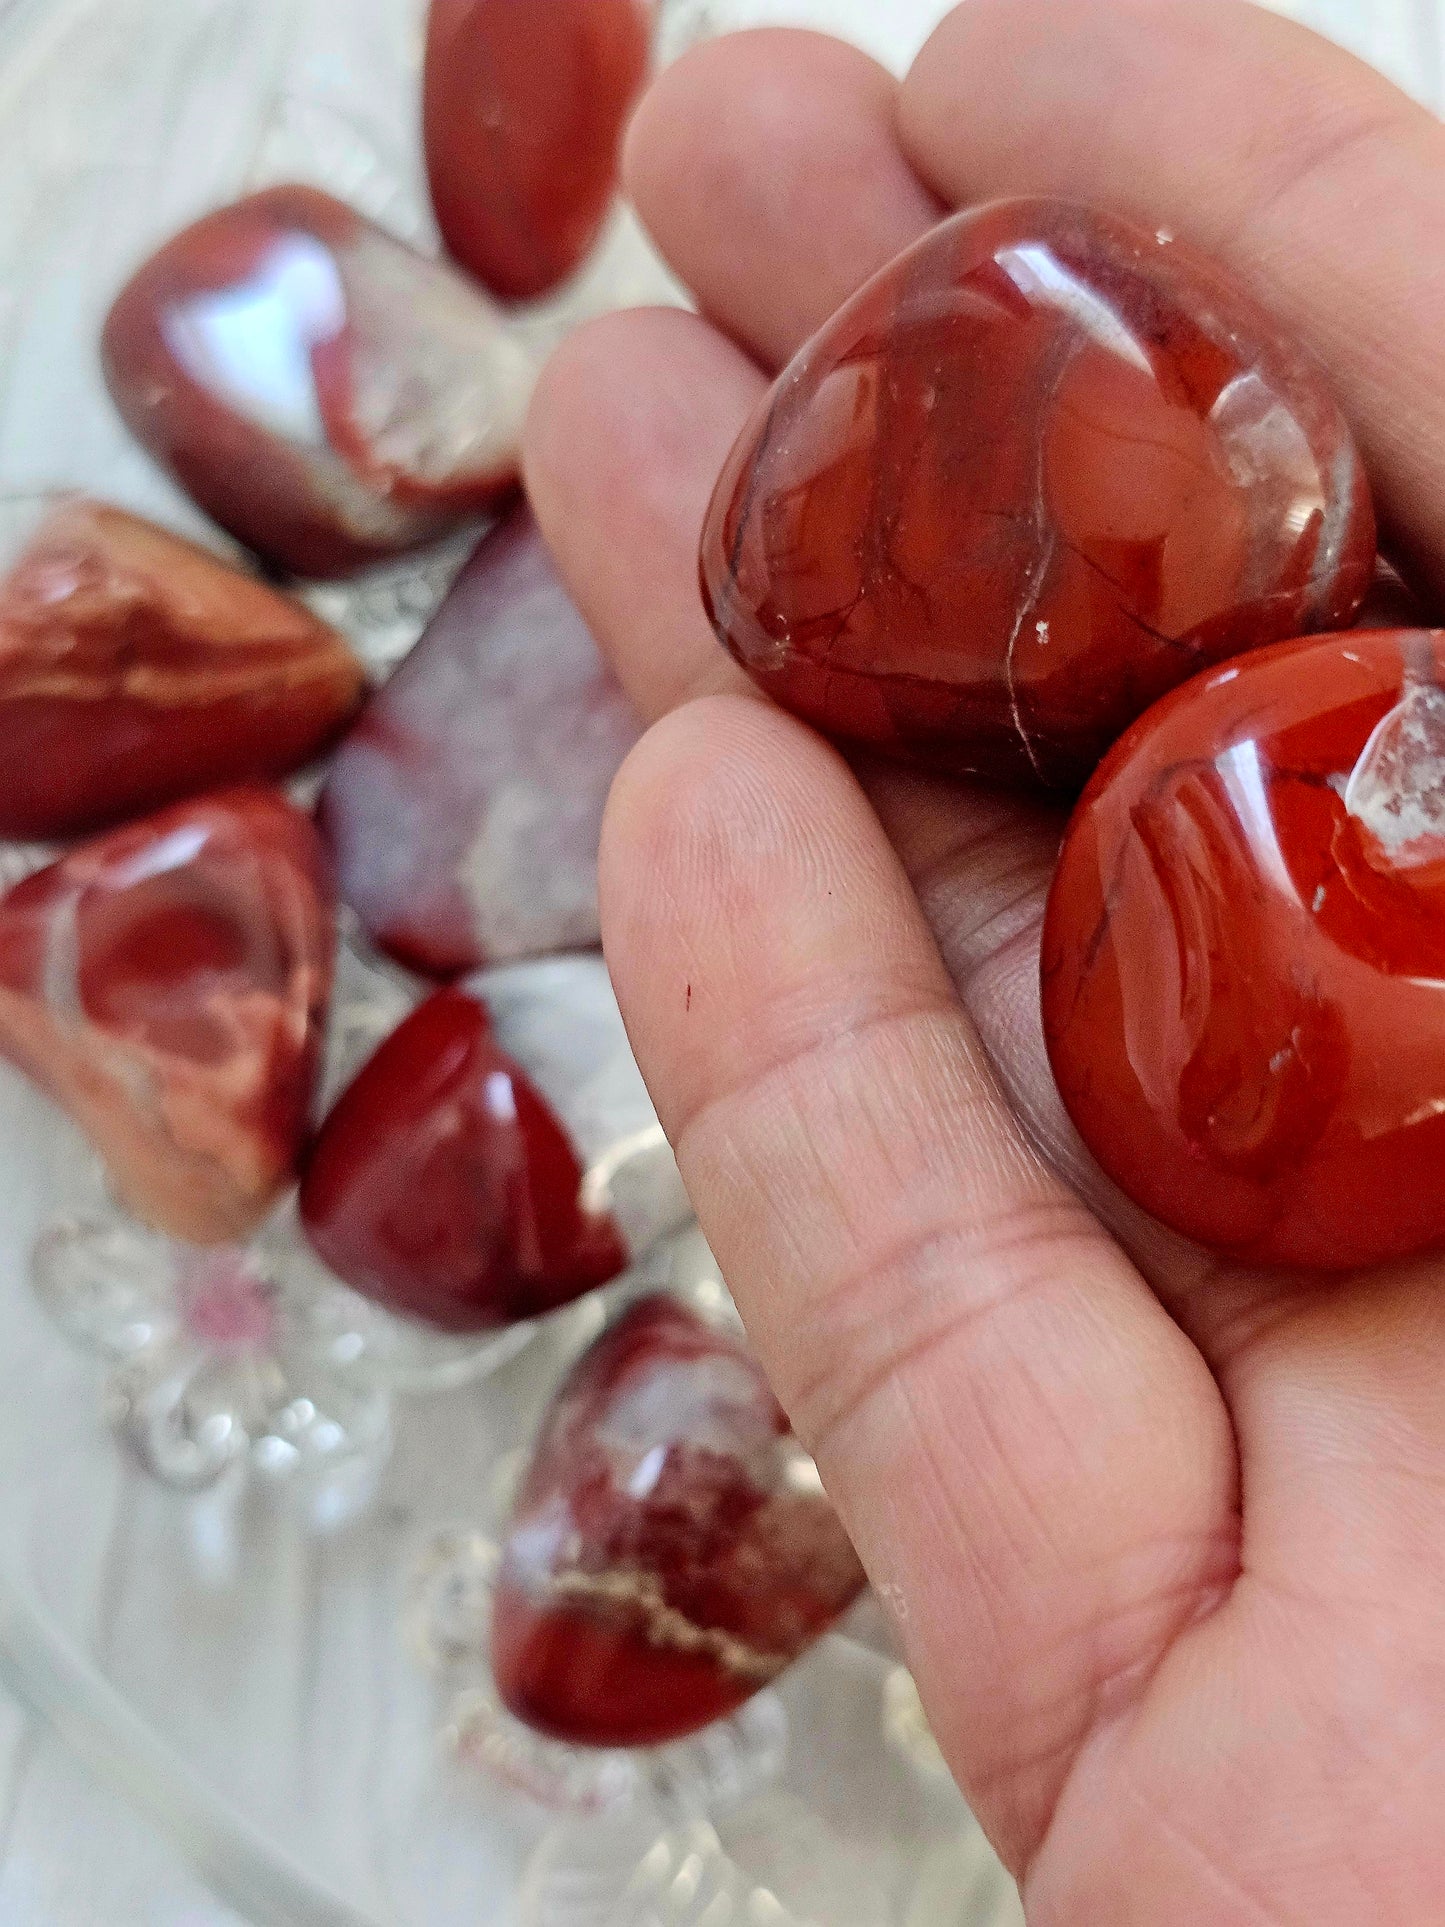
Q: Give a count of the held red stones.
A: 2